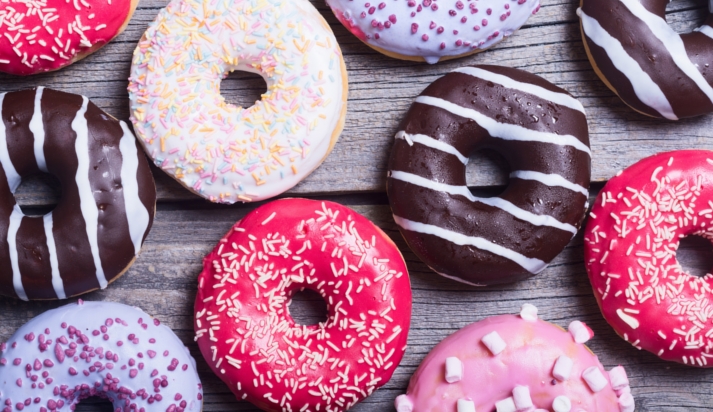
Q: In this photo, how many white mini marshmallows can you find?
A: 13